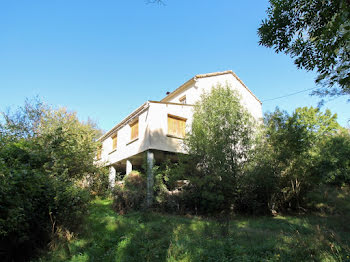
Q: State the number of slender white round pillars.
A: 3